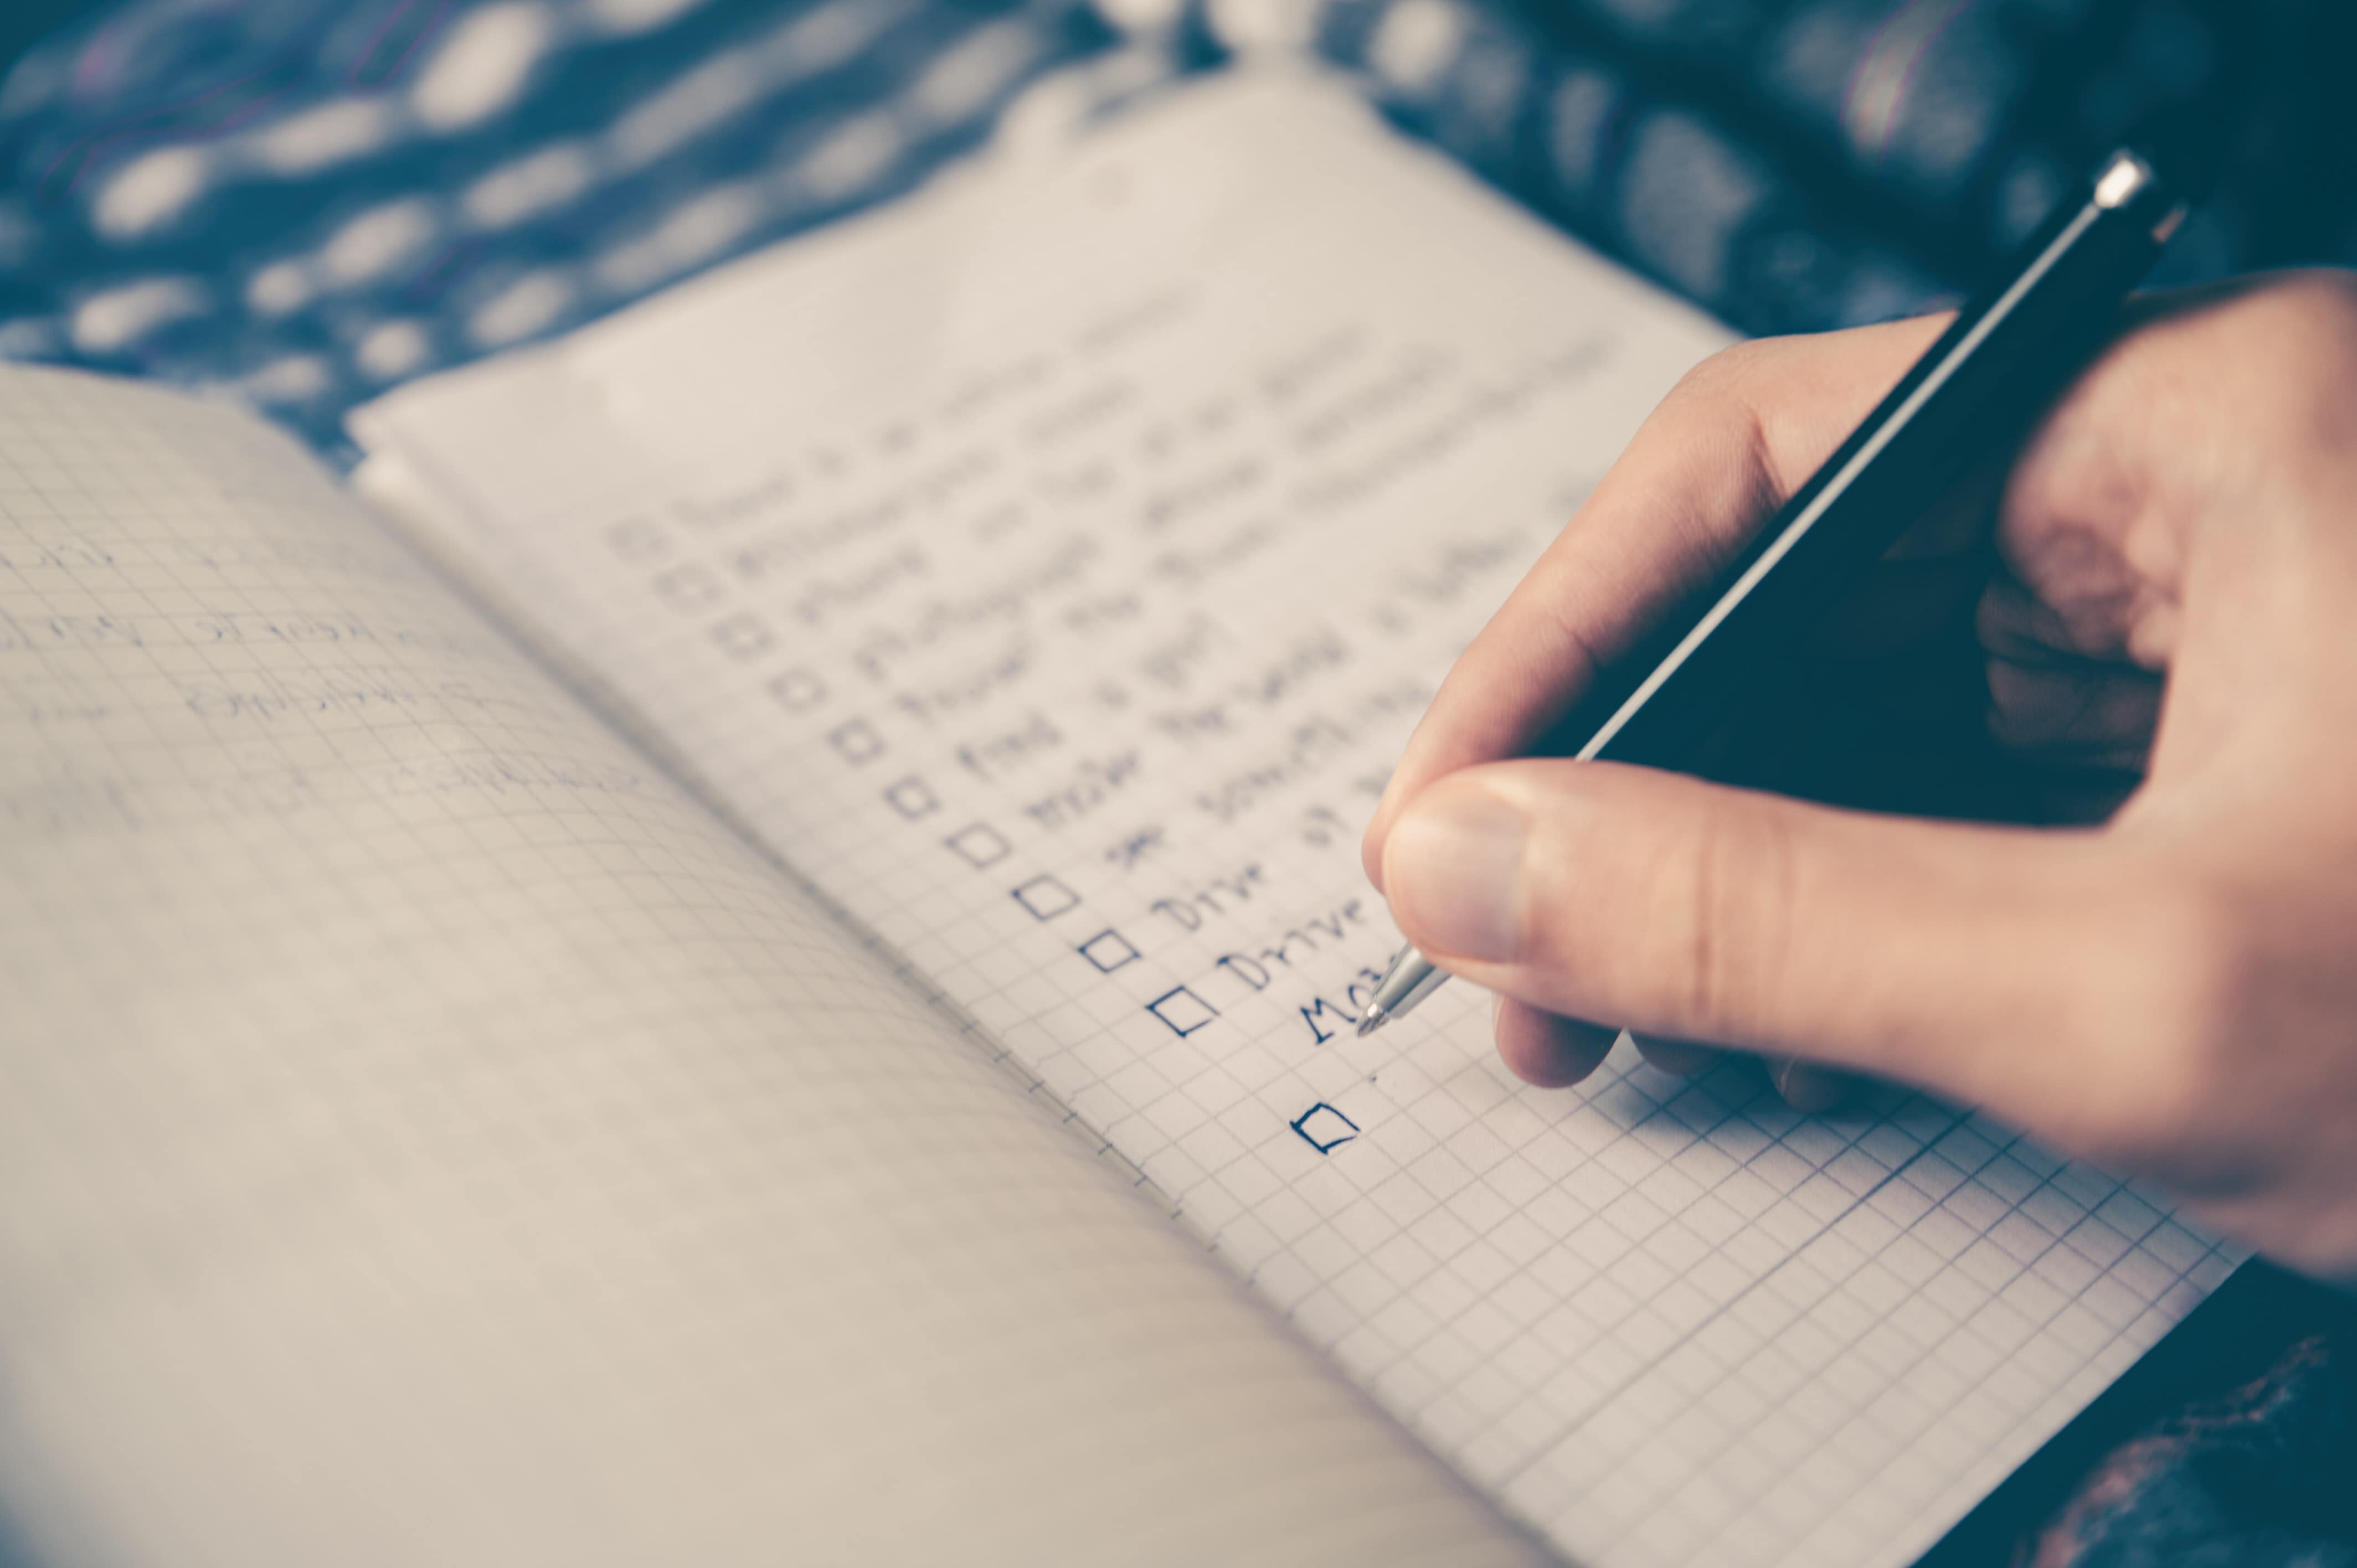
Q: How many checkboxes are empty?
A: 11